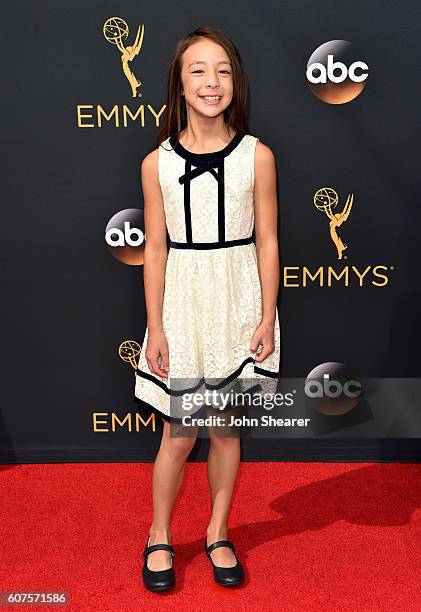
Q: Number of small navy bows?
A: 1